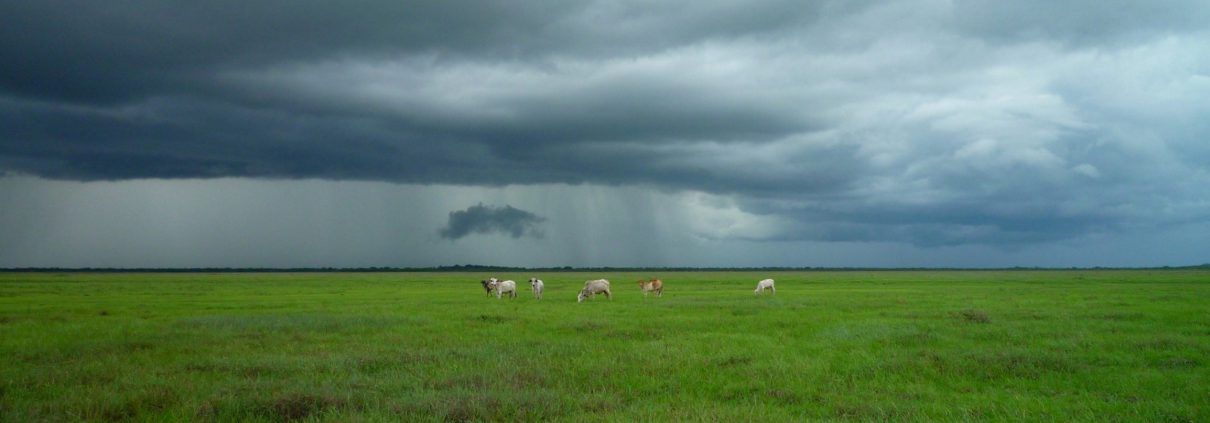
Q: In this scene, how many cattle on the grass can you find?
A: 6